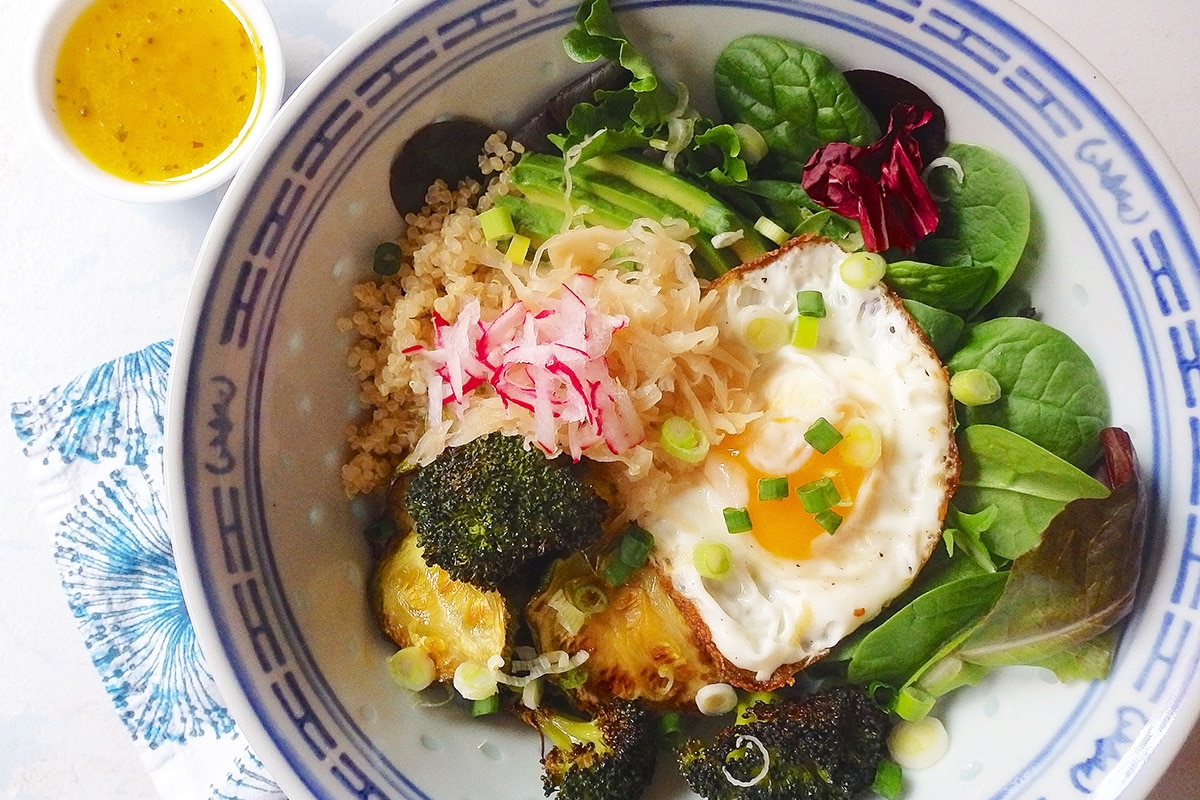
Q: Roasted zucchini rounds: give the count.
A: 2